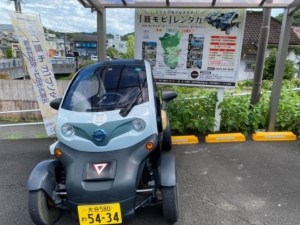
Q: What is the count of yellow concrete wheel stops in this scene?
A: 3